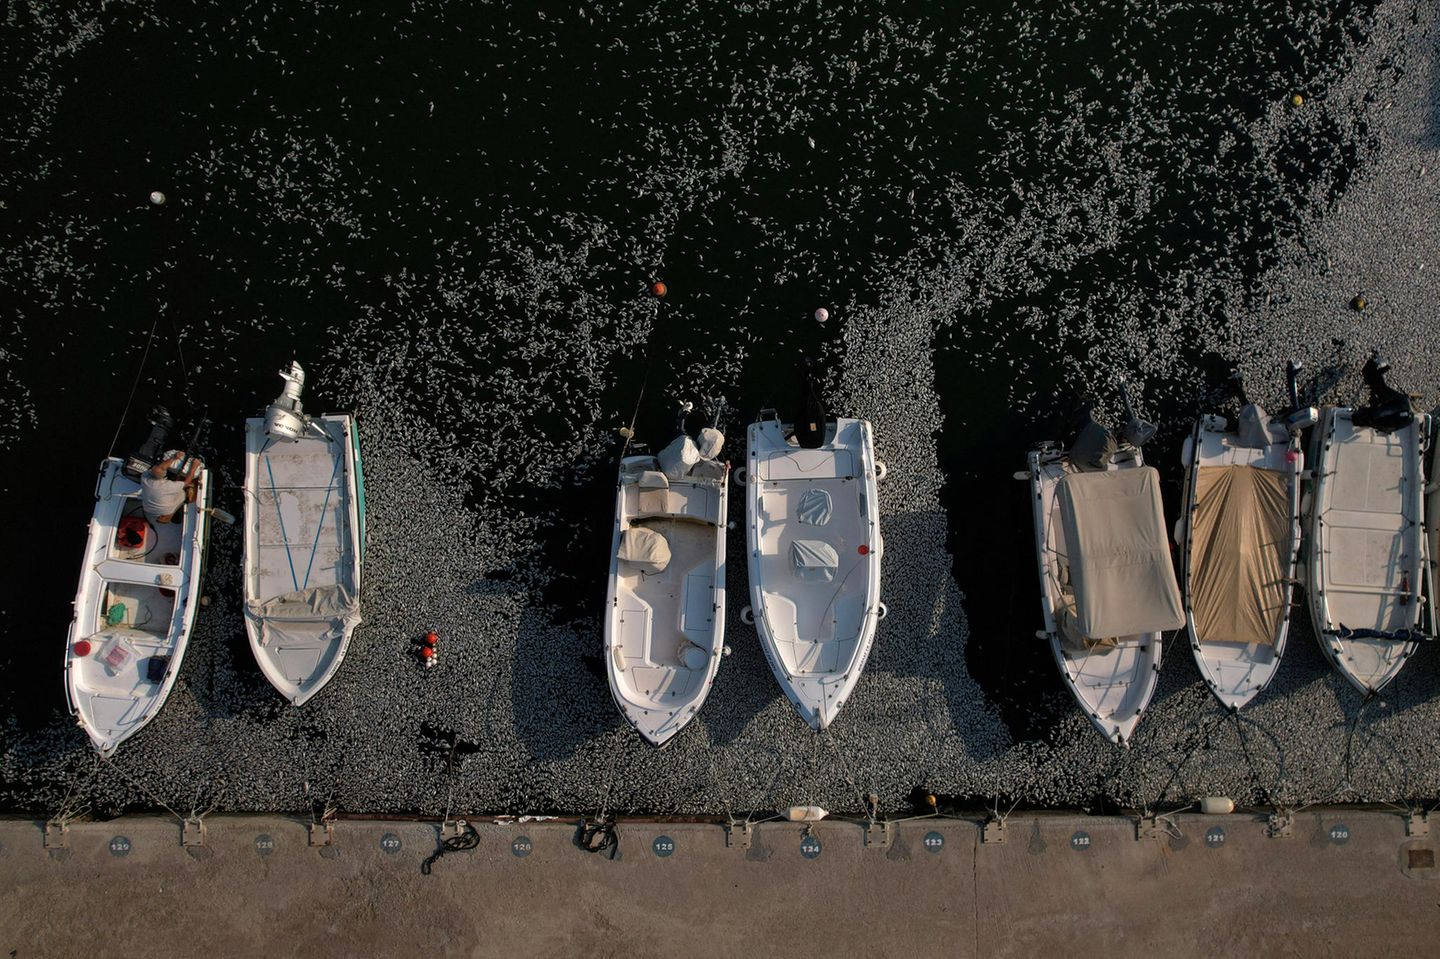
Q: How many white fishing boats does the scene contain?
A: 7